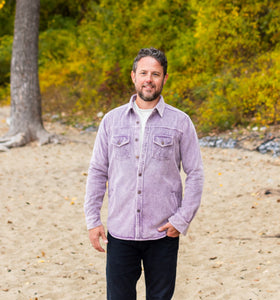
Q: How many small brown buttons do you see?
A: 8